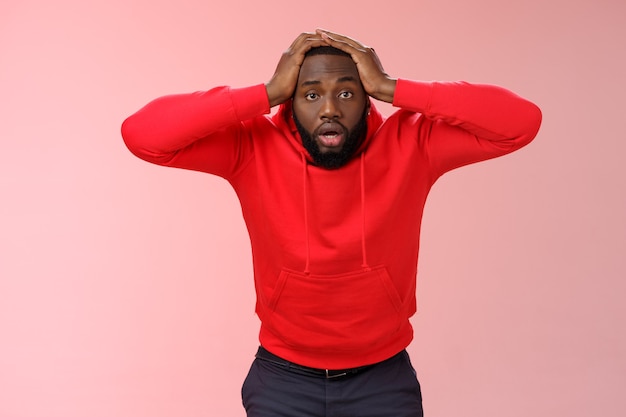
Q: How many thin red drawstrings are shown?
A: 2